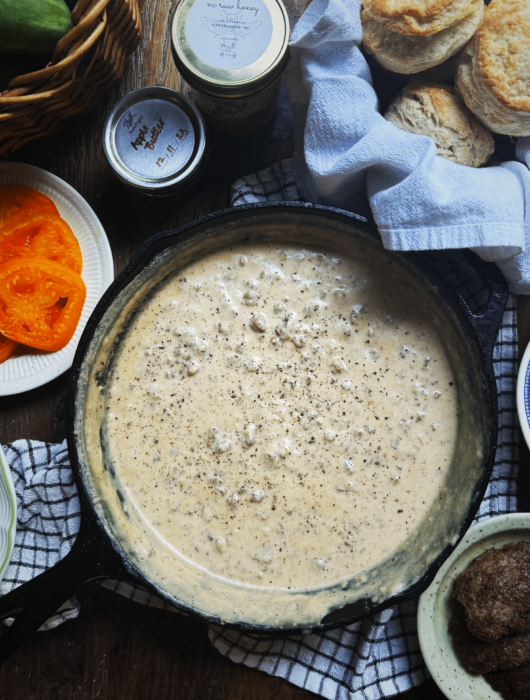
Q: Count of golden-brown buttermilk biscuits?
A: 3